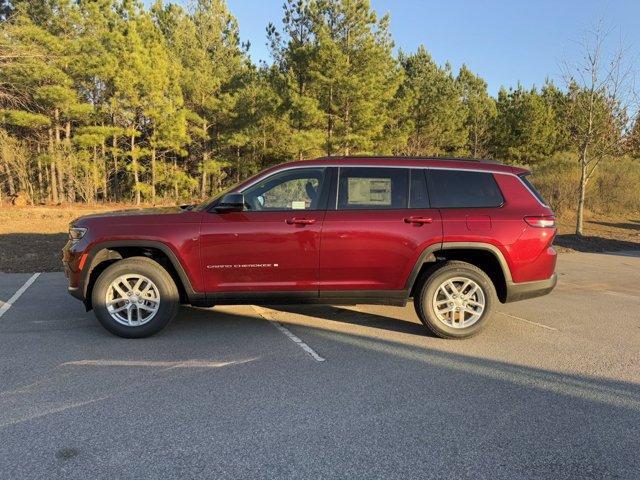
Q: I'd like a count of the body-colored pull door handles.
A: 2